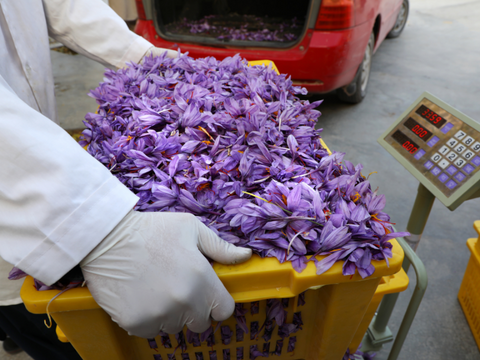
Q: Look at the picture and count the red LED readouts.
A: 3